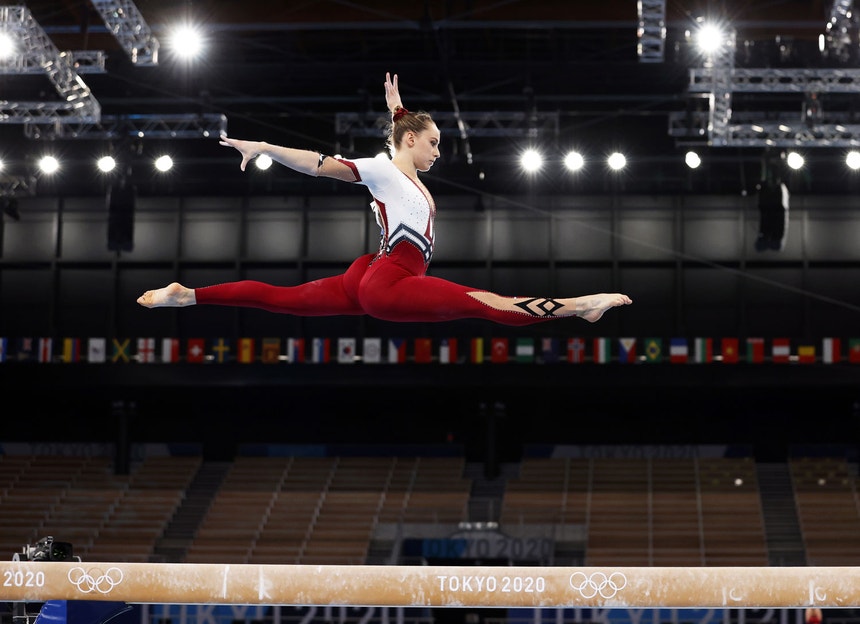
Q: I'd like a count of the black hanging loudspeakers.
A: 2